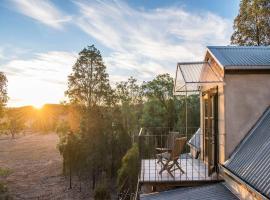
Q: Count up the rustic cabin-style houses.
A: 1